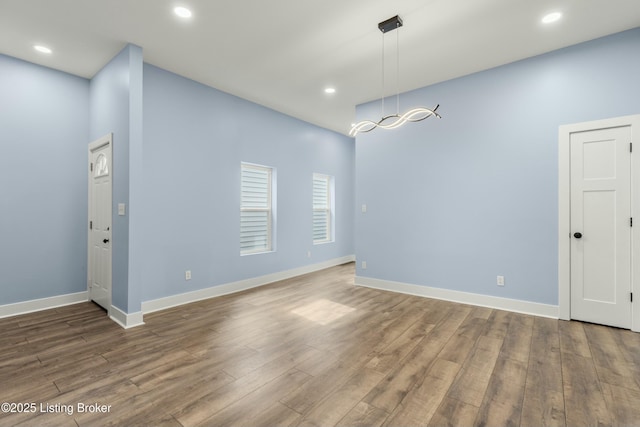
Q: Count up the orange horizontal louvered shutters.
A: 0